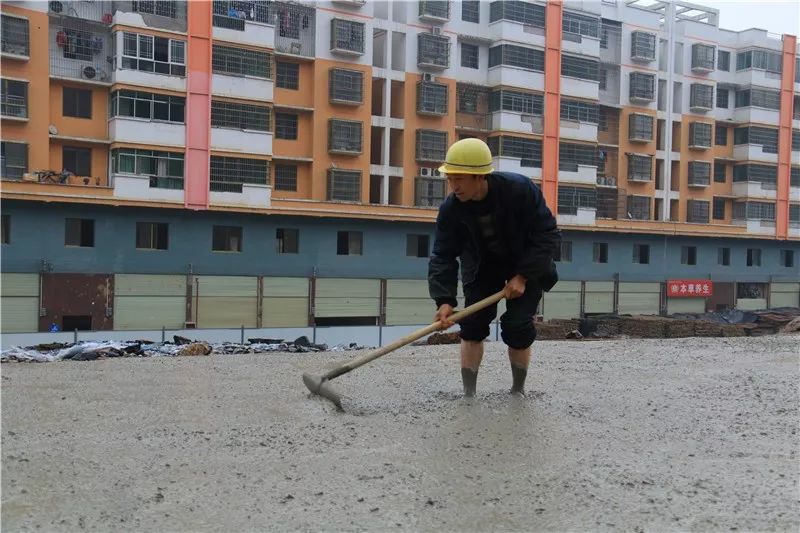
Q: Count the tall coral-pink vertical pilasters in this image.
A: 3